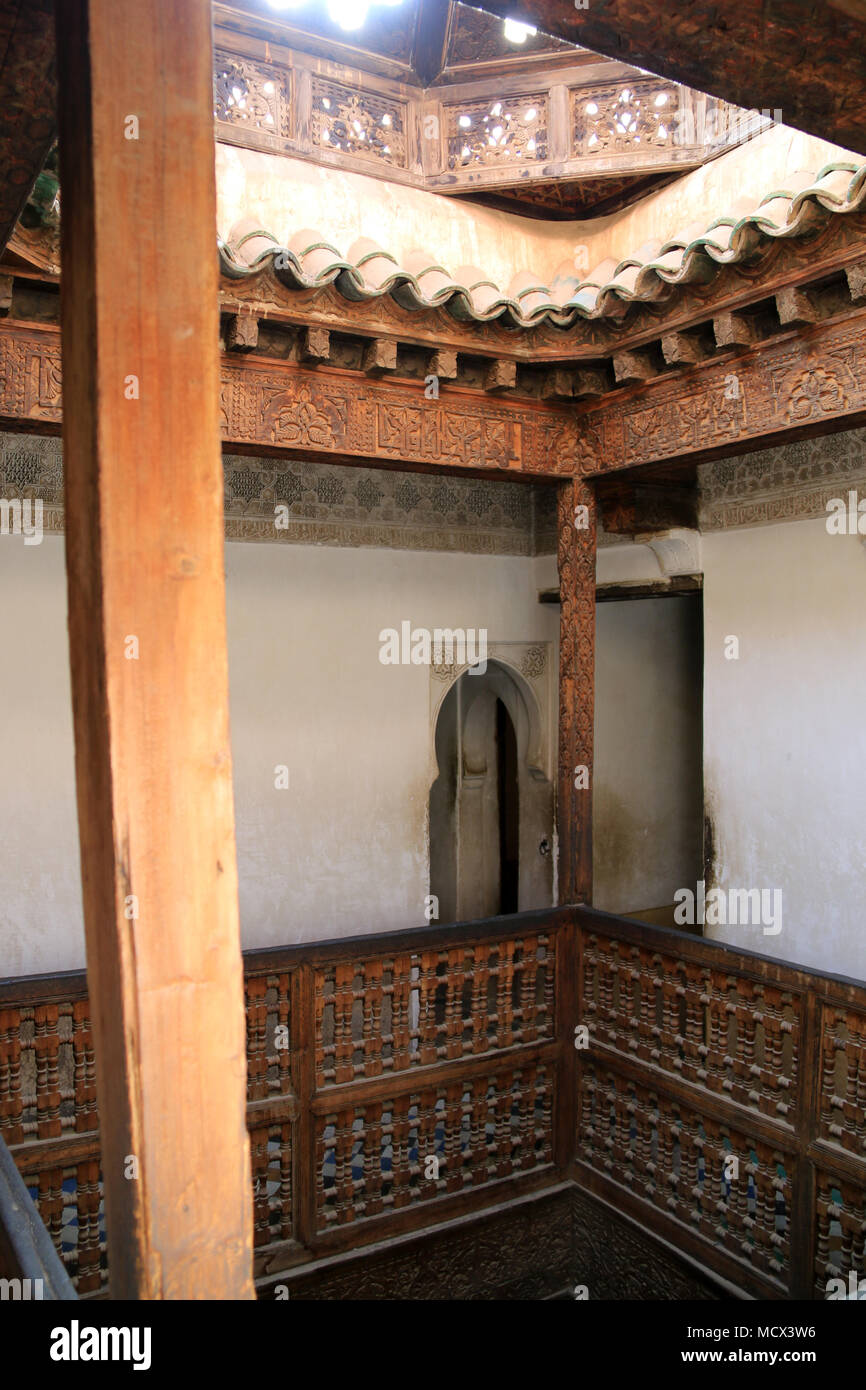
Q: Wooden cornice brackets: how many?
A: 13